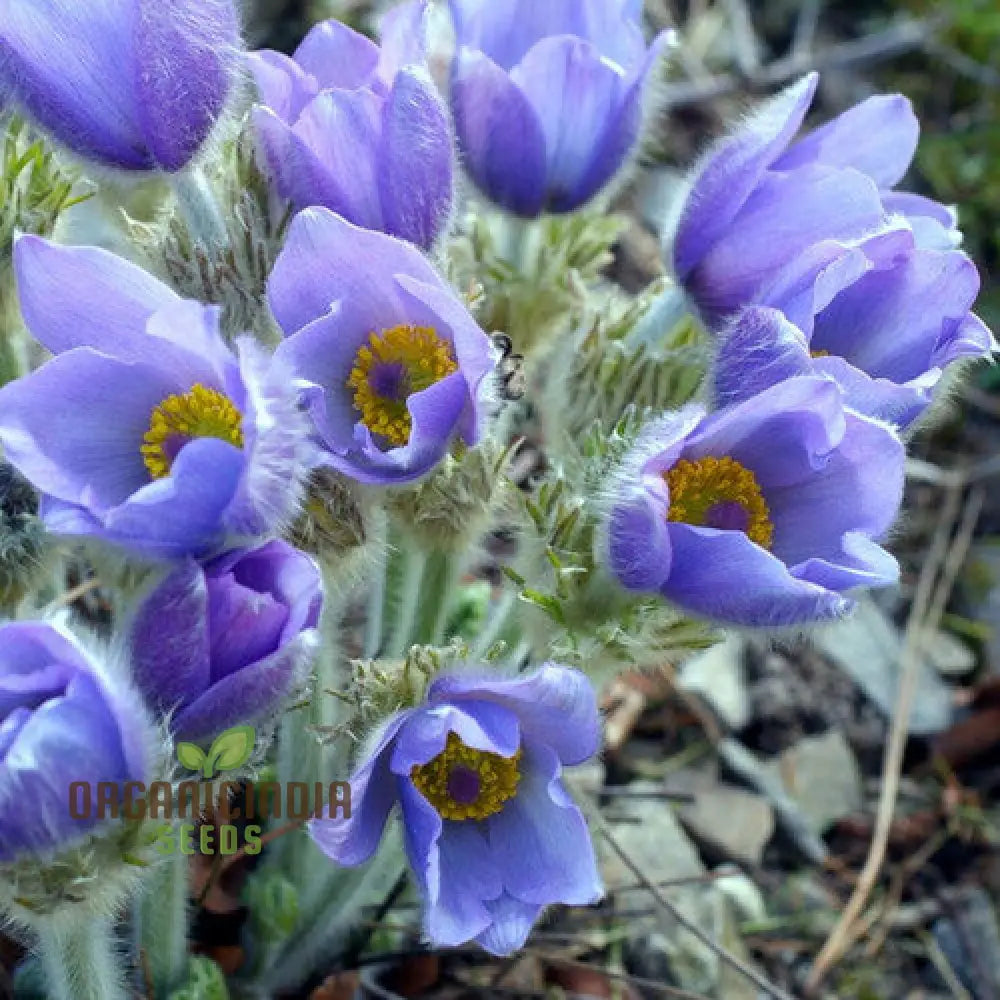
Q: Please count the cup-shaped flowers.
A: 11